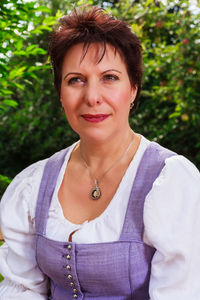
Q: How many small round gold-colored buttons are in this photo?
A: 7